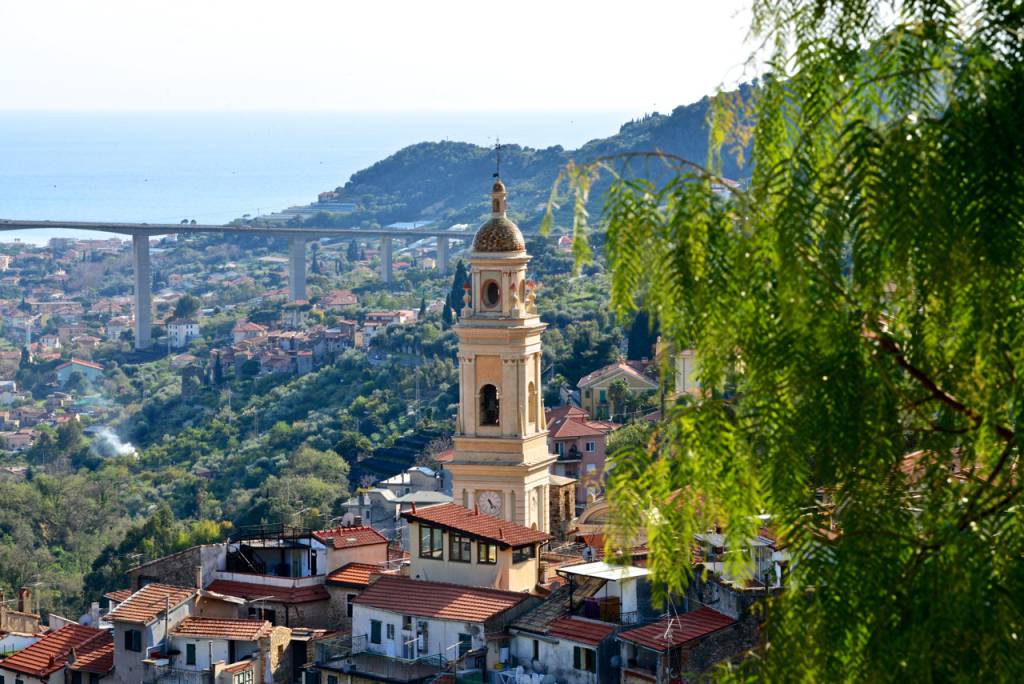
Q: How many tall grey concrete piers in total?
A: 4